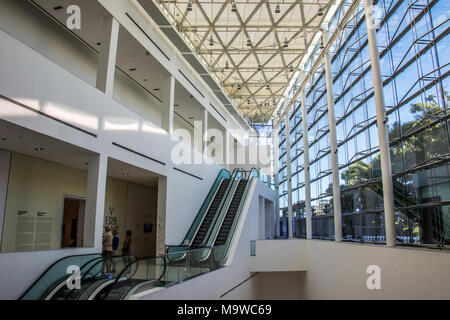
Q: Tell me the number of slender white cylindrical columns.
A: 5